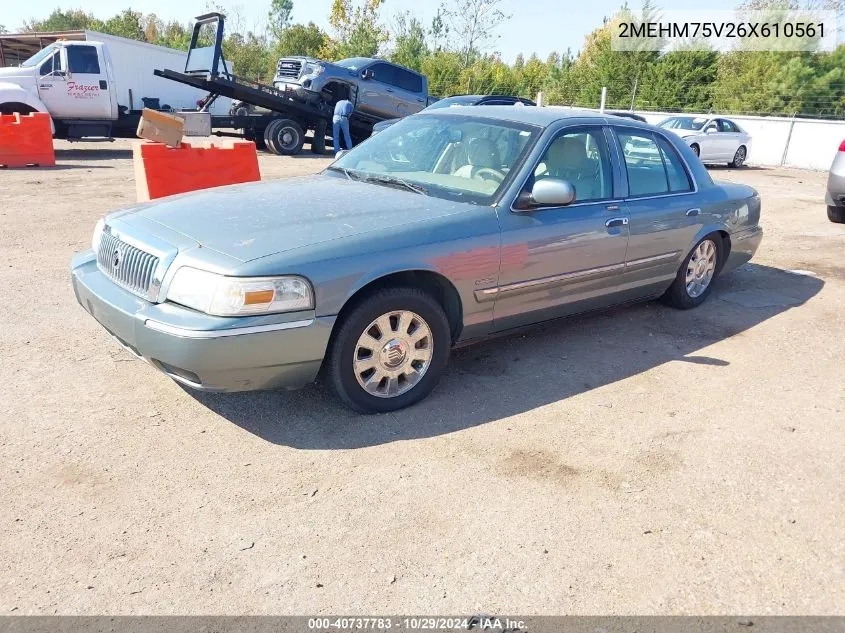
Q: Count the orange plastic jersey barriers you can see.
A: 2